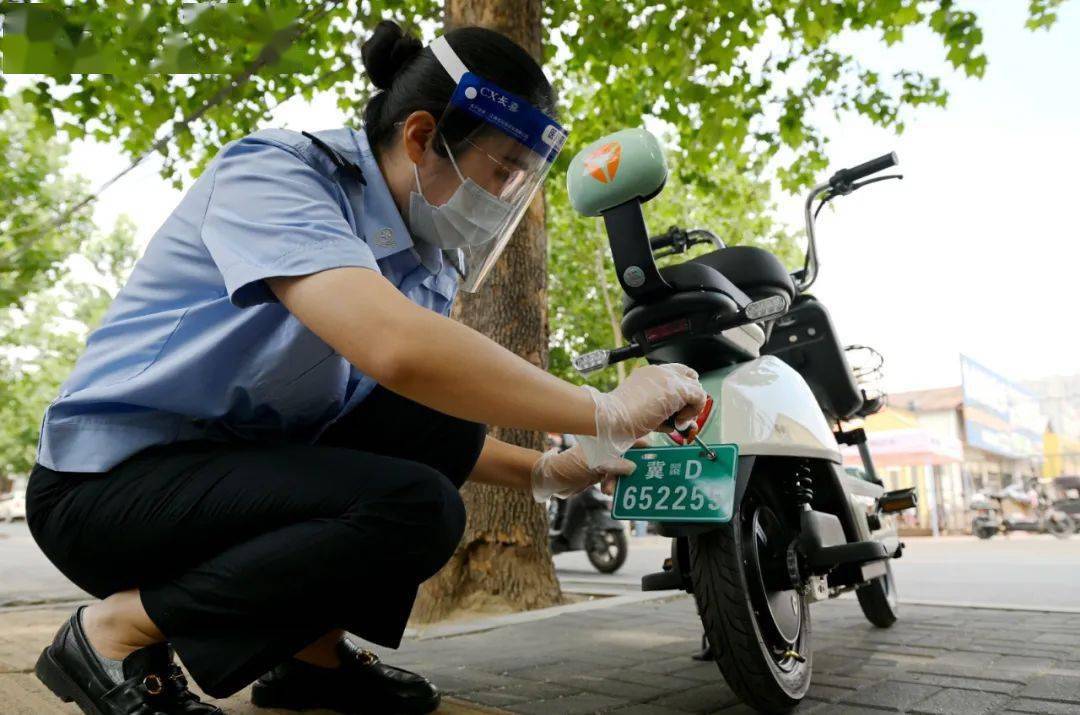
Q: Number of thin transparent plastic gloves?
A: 2